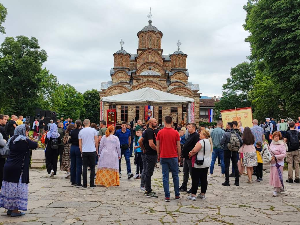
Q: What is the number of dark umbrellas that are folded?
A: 1